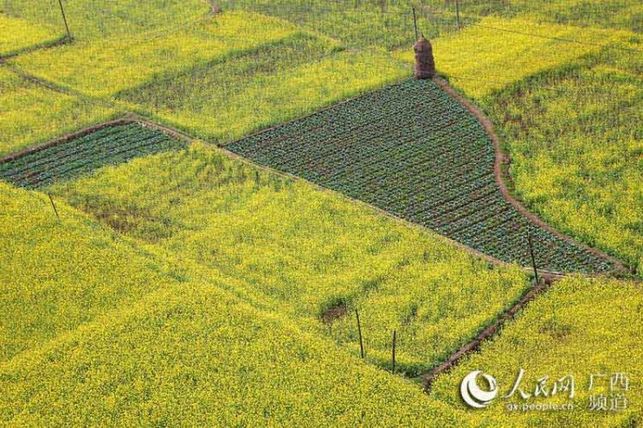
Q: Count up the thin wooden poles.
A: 7